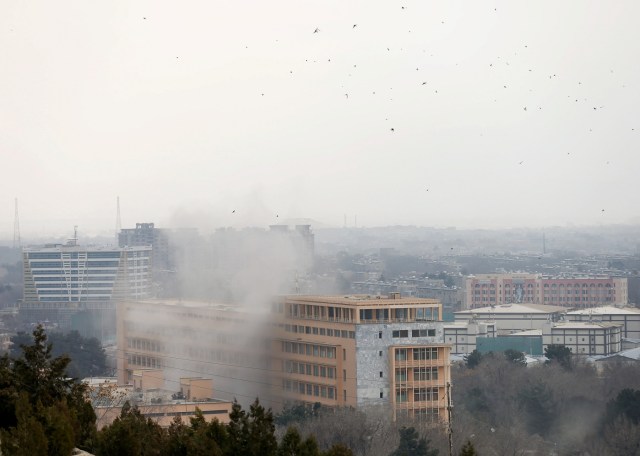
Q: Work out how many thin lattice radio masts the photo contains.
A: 2